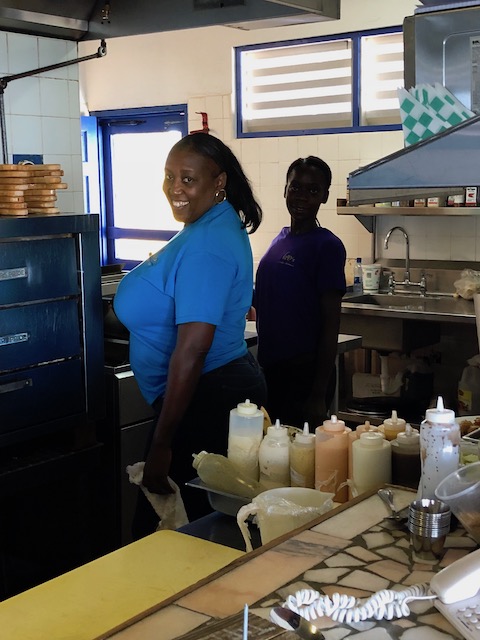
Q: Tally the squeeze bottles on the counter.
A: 10